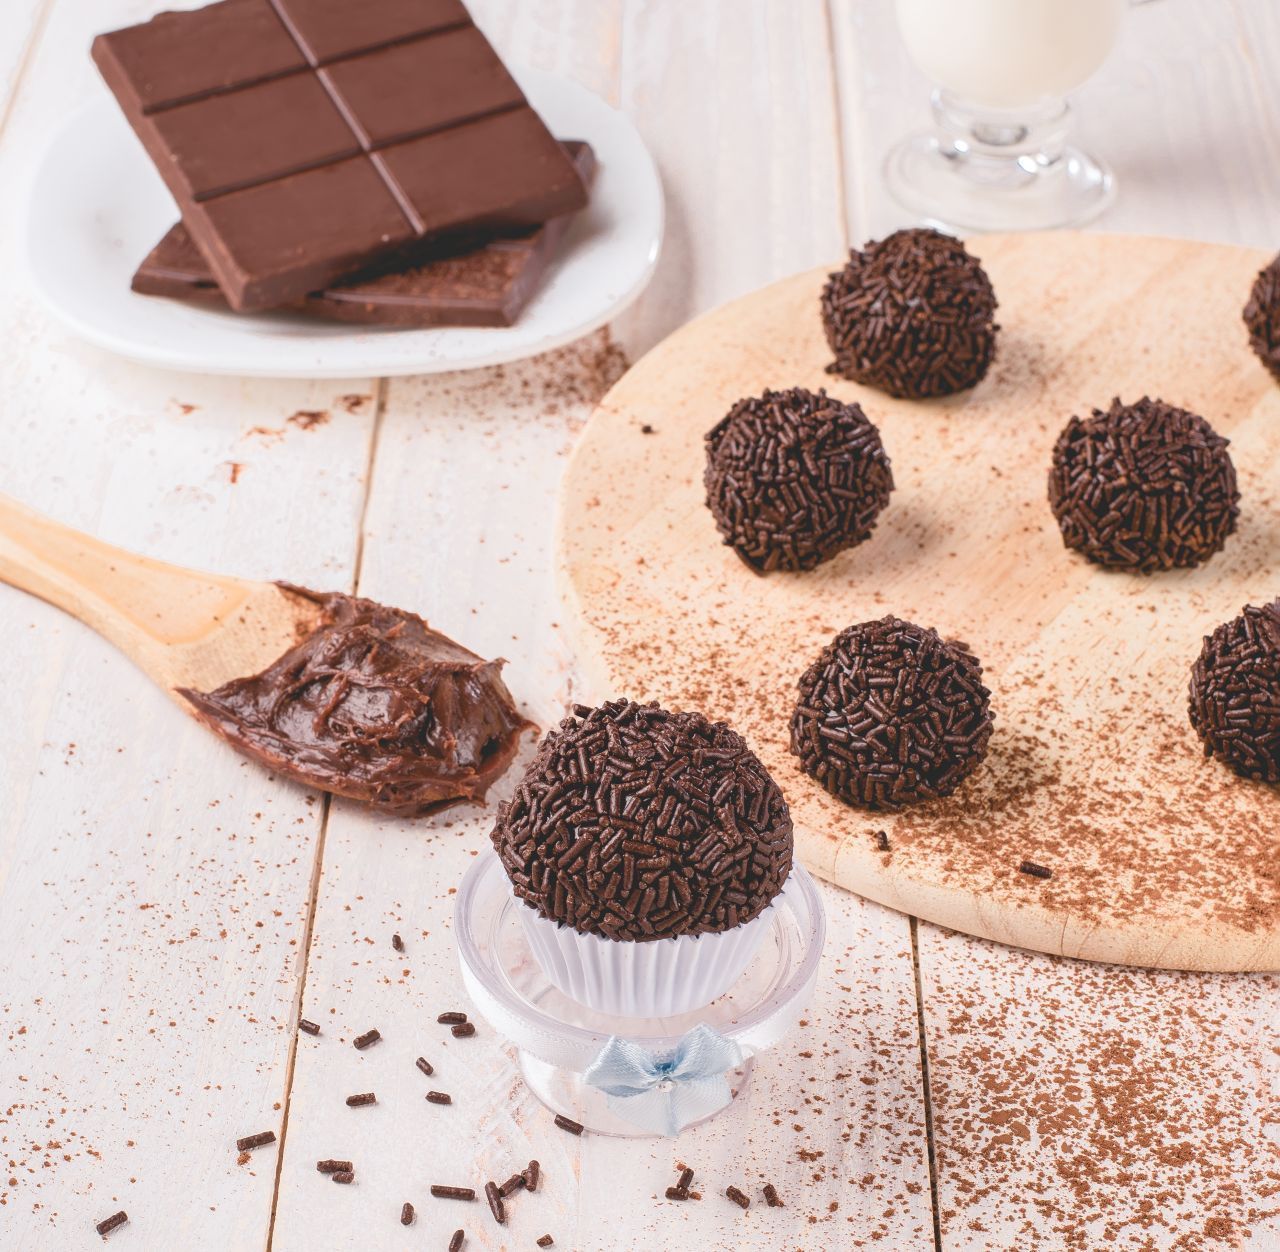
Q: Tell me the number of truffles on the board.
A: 6